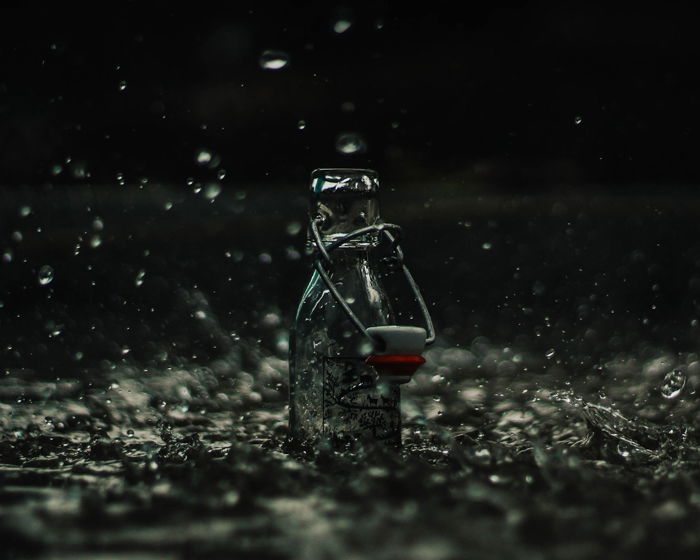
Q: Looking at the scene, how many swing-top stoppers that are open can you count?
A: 1